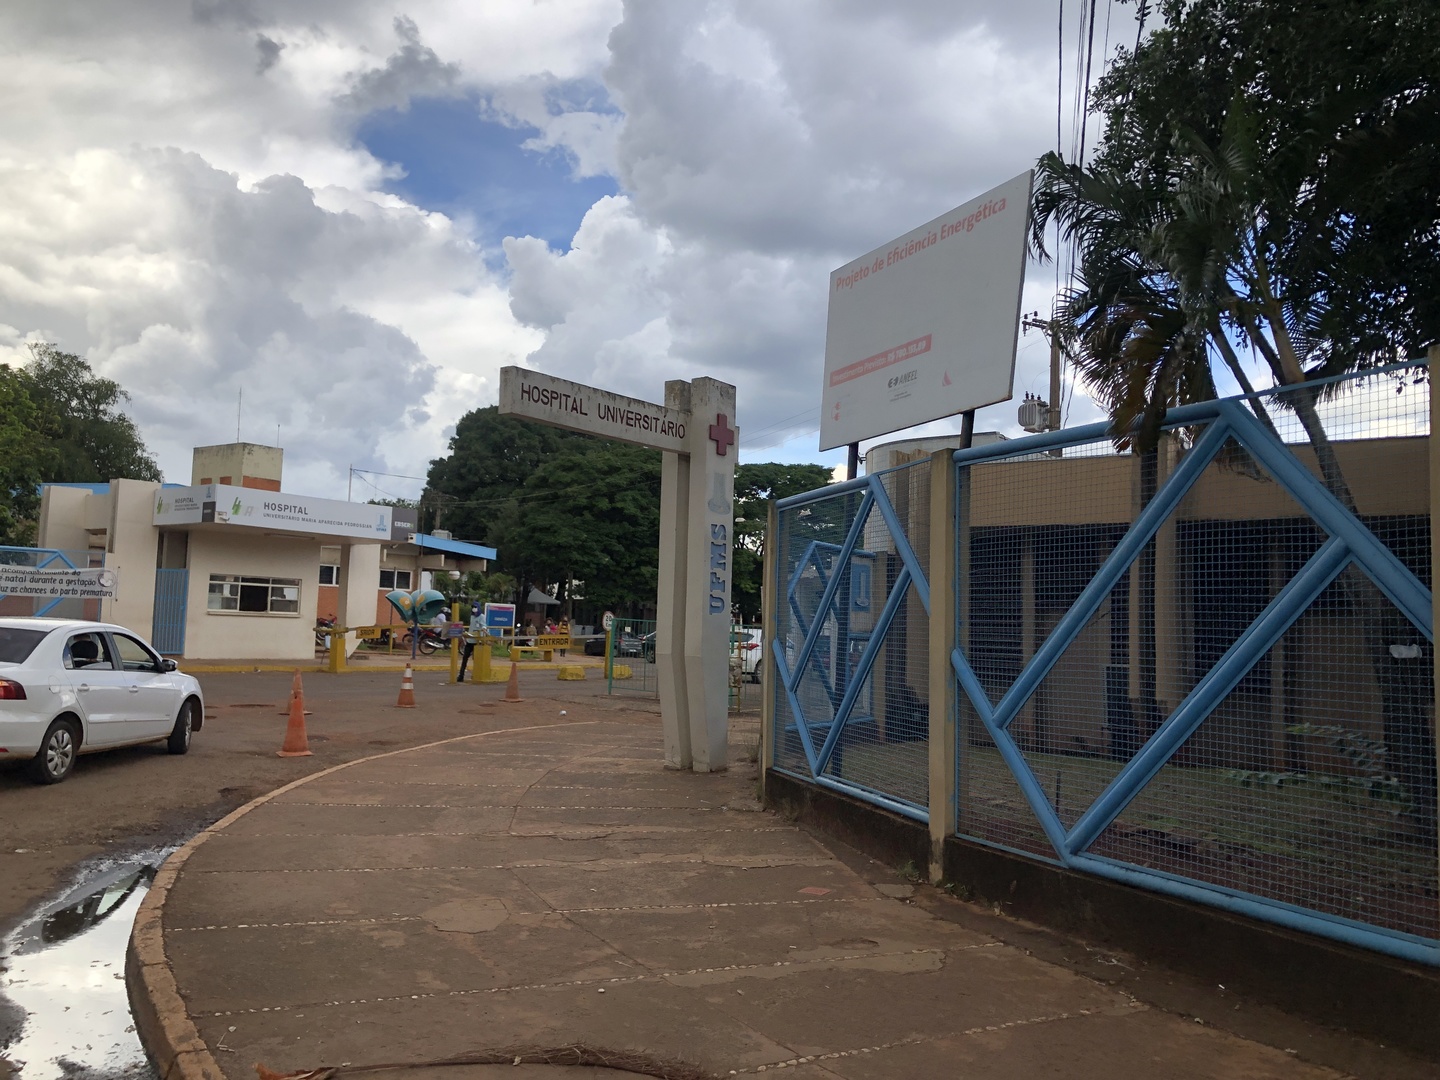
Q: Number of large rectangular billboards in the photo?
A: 1